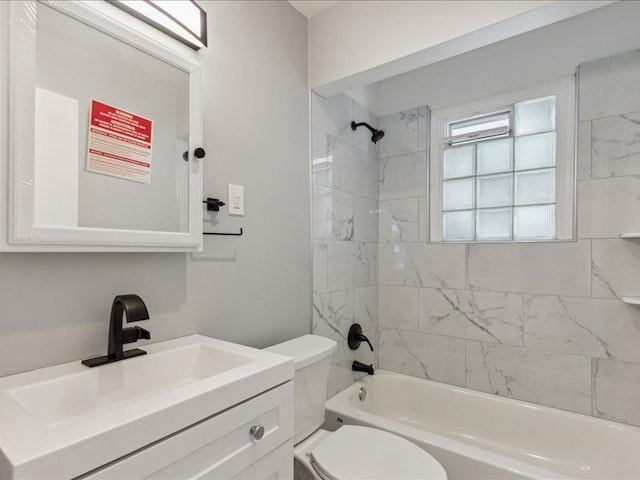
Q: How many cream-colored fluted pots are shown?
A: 0